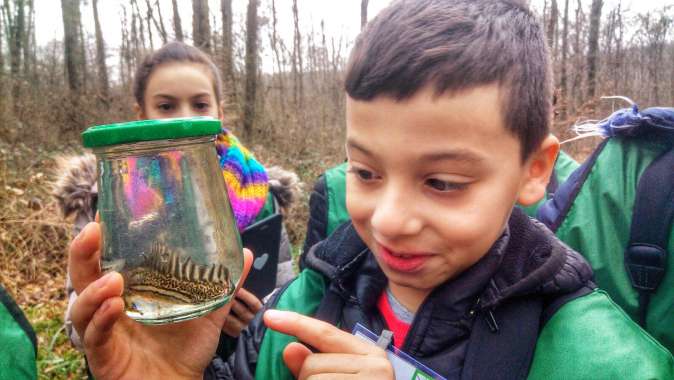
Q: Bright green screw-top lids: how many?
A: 1